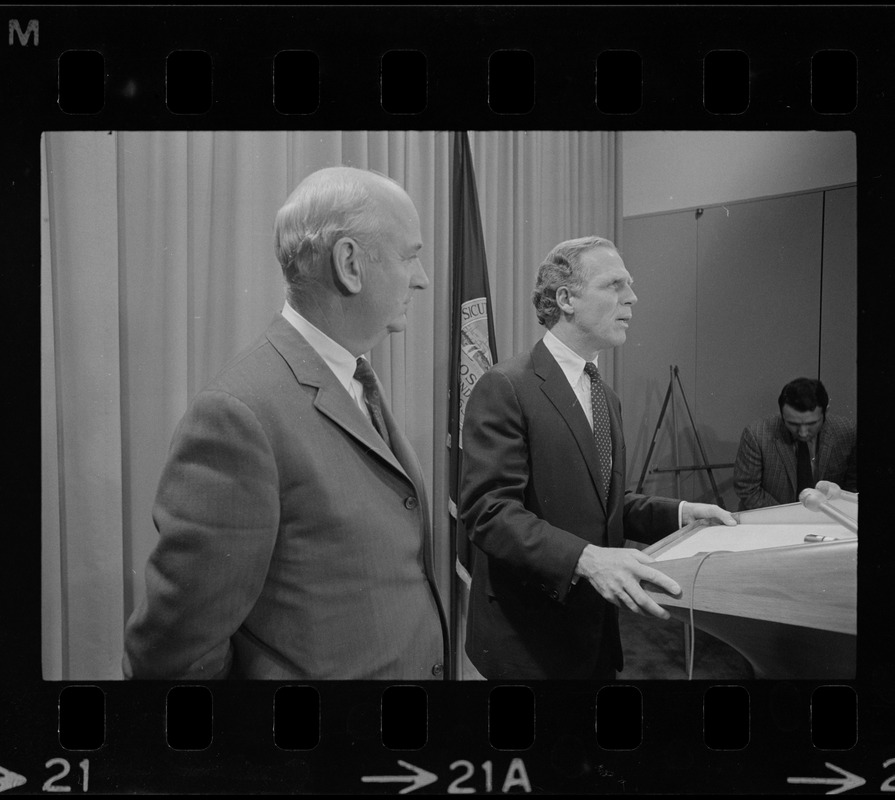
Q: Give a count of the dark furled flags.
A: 1